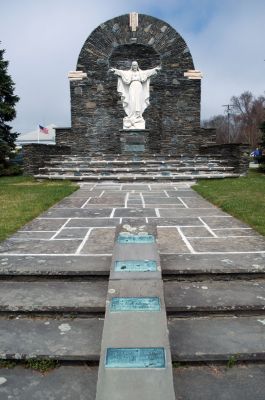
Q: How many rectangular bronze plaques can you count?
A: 4